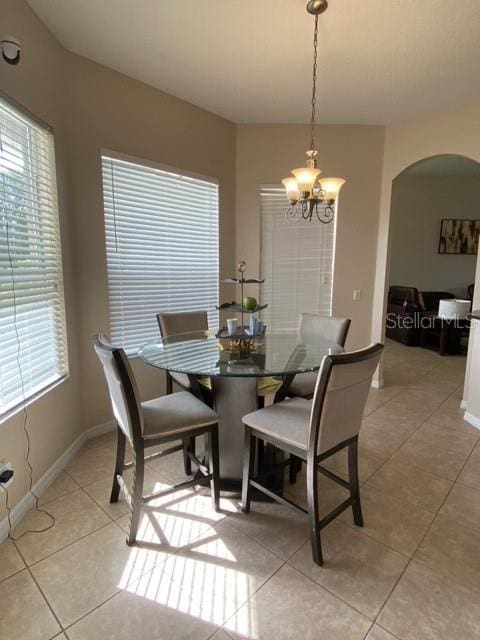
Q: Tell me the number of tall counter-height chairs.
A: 4